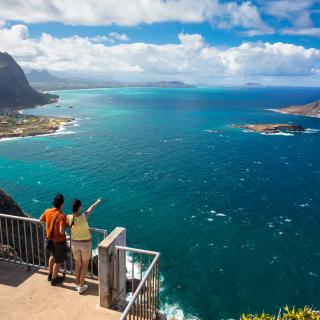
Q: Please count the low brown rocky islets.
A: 1